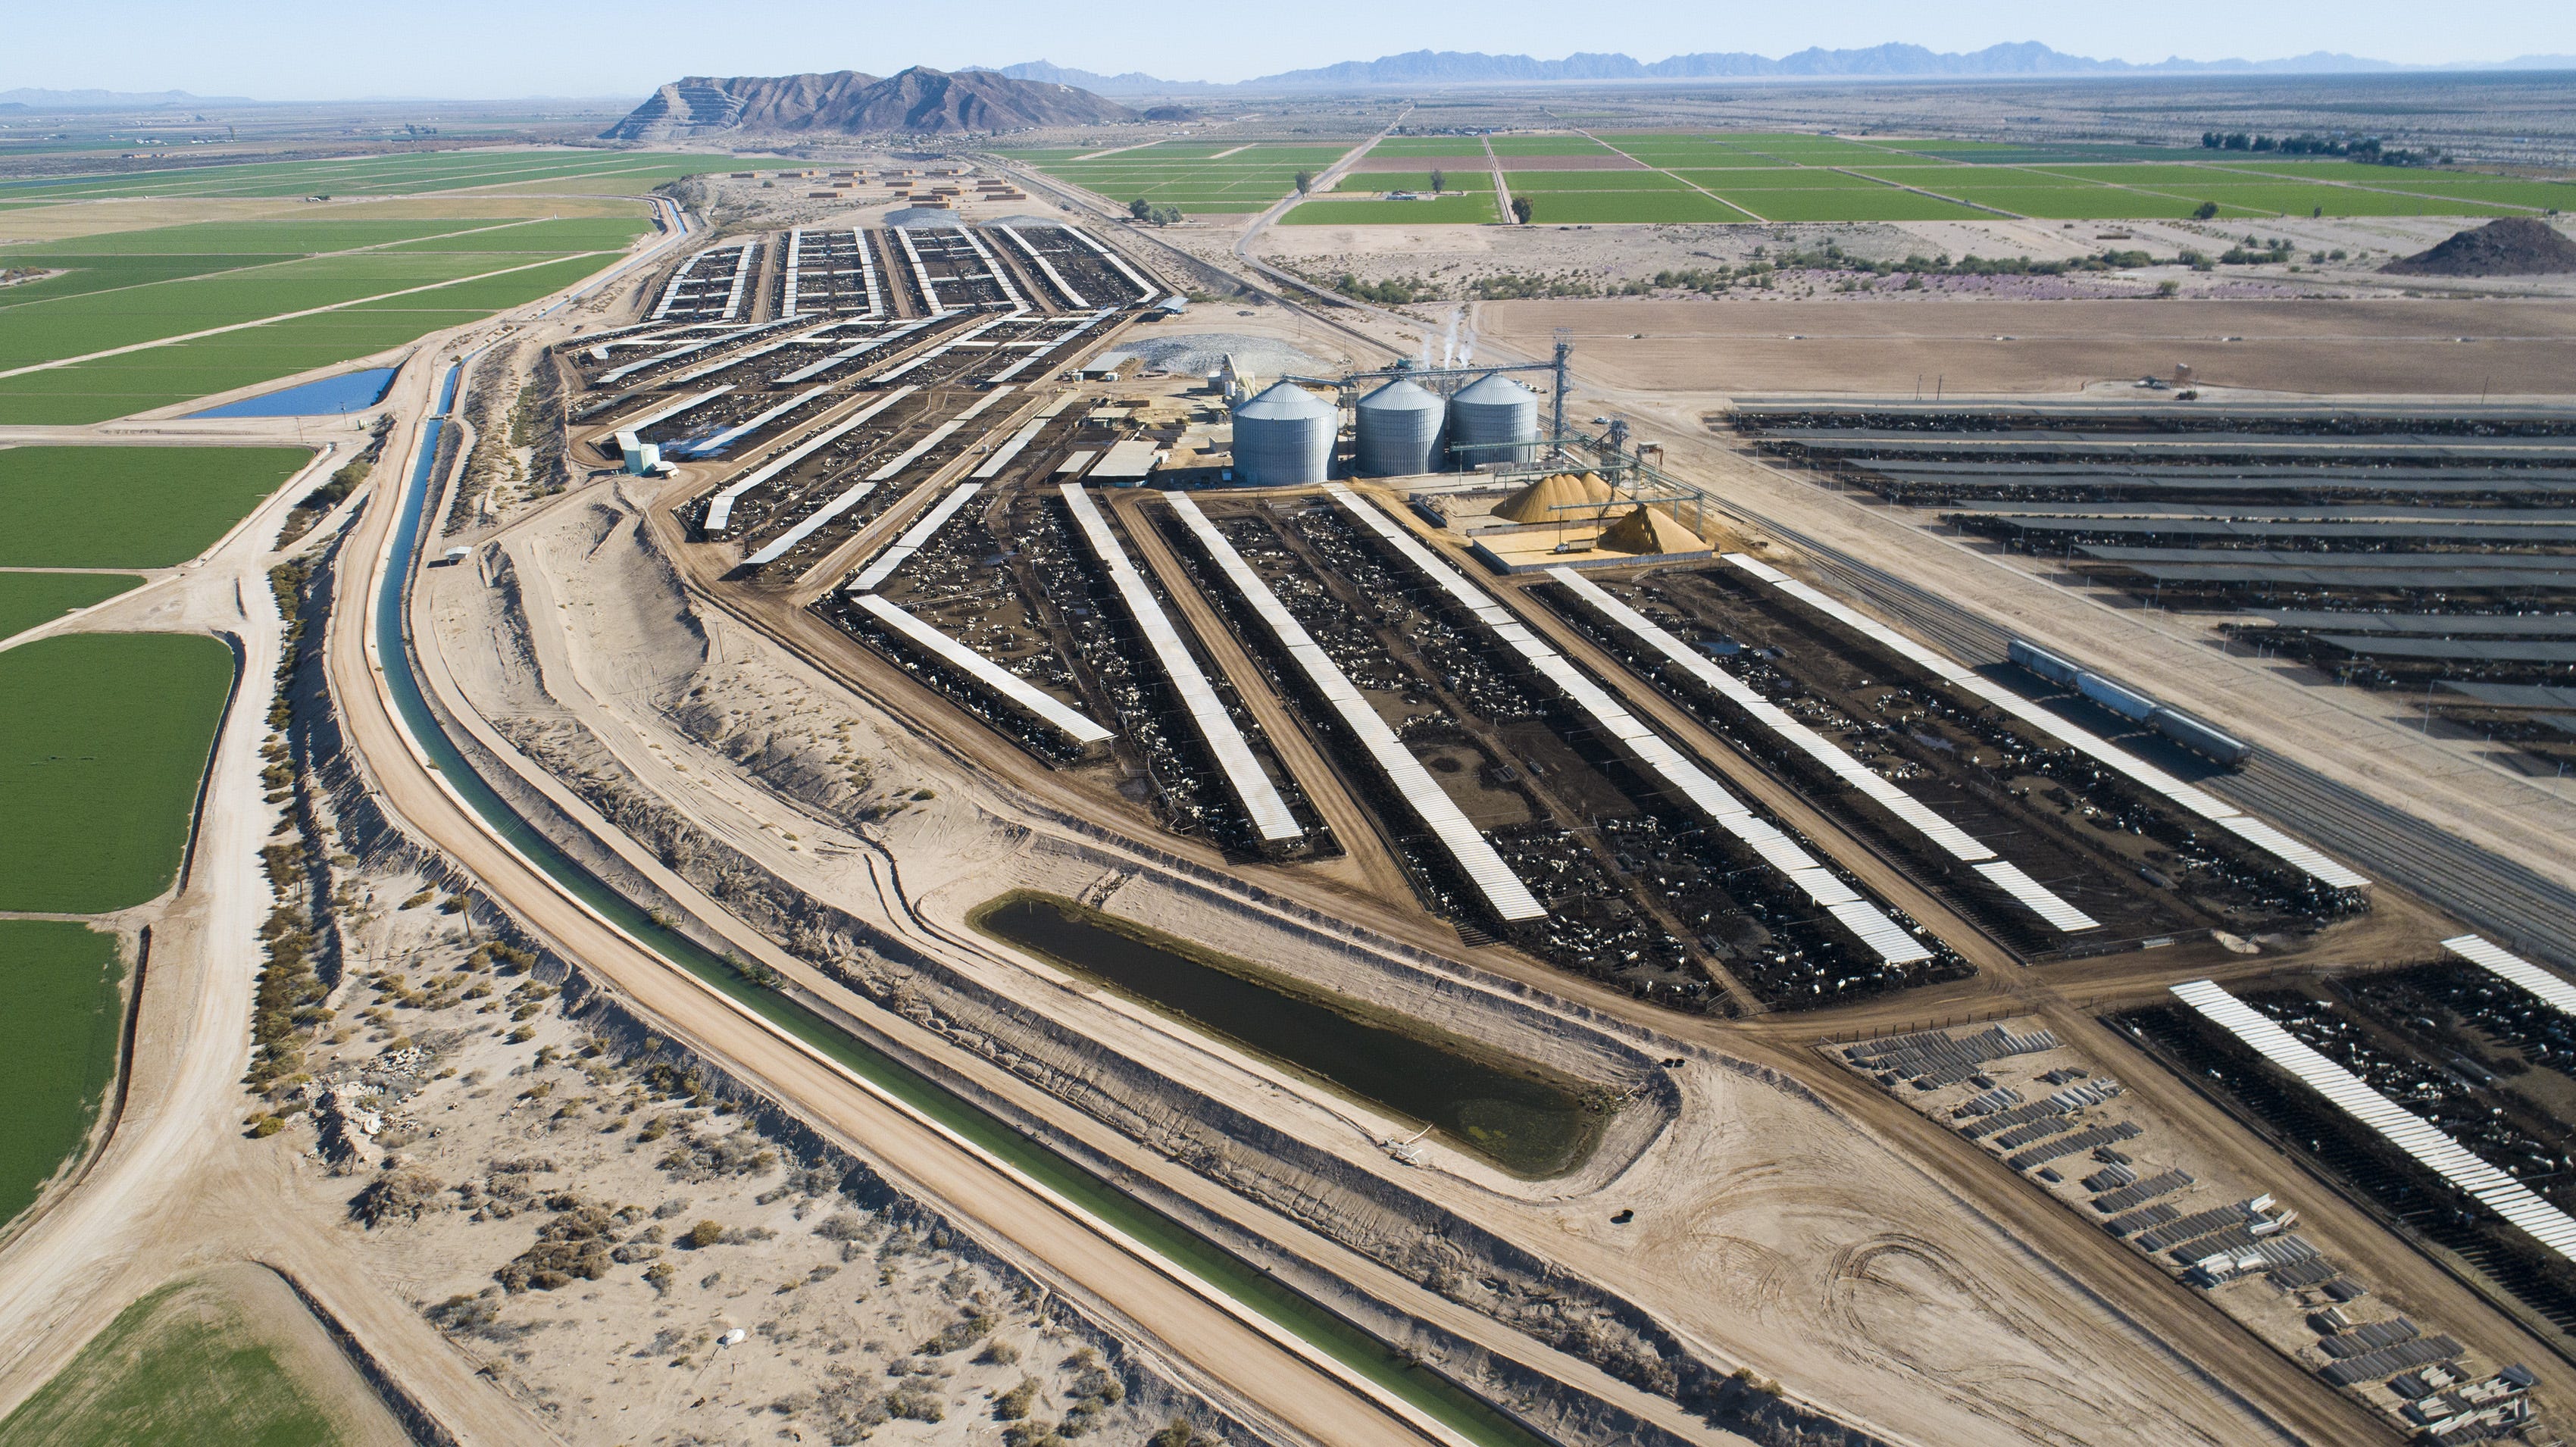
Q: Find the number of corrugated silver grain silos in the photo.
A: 3